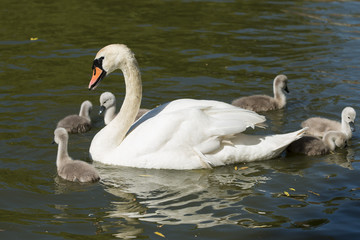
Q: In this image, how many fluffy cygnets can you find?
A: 6